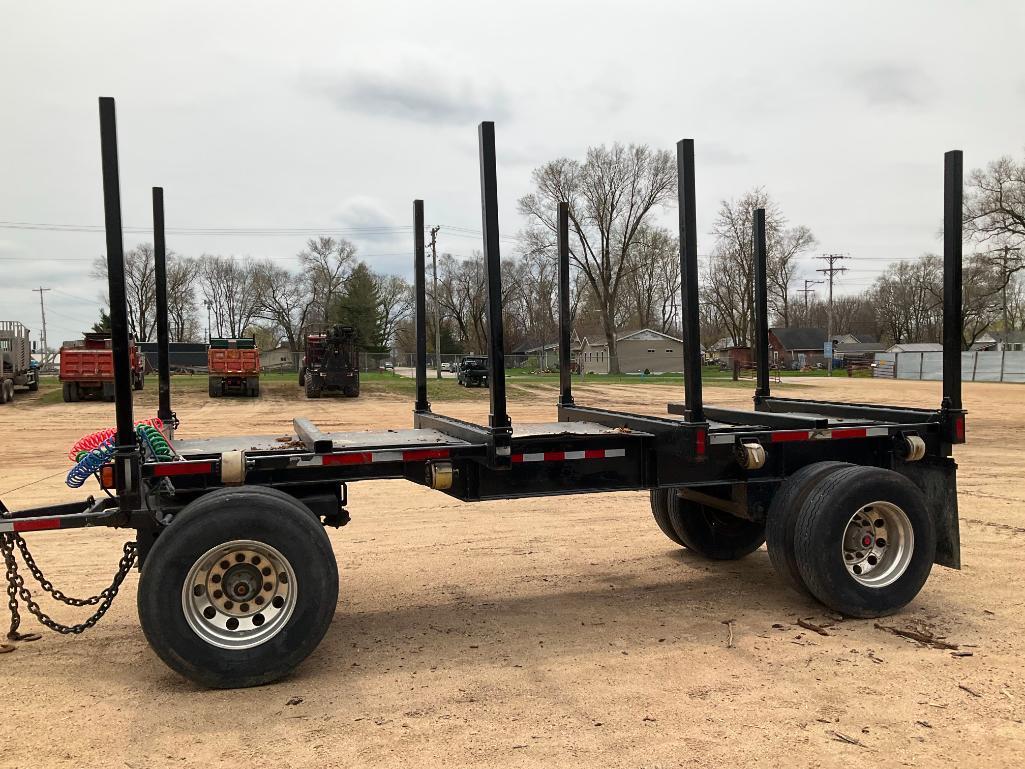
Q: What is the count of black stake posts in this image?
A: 8